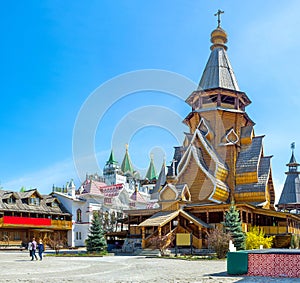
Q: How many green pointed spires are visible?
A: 3